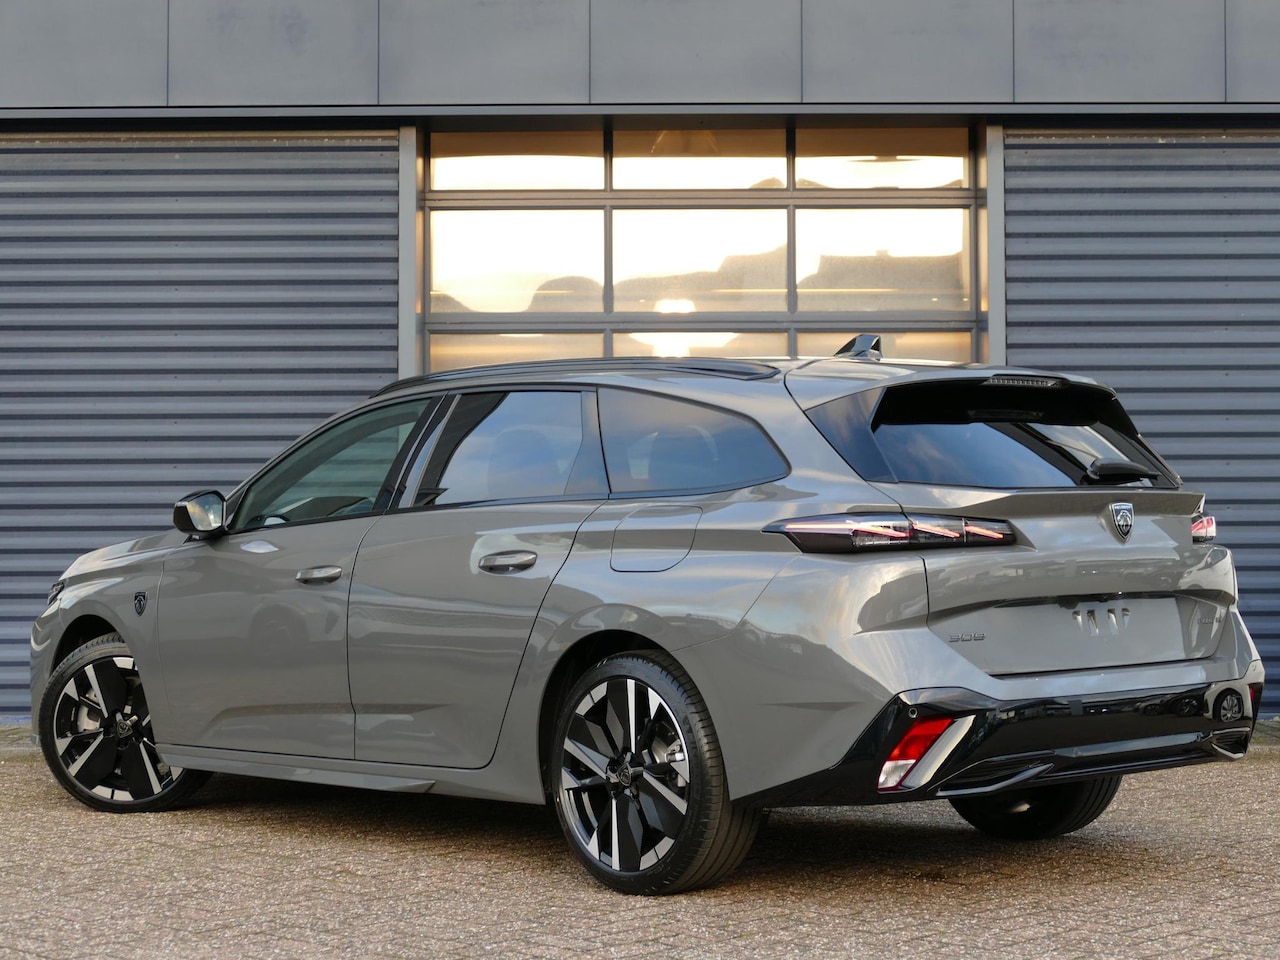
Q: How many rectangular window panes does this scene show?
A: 9